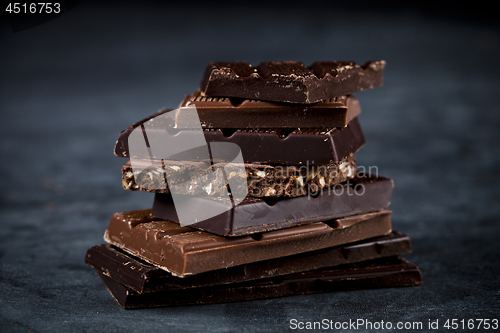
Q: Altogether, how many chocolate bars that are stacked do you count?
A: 8